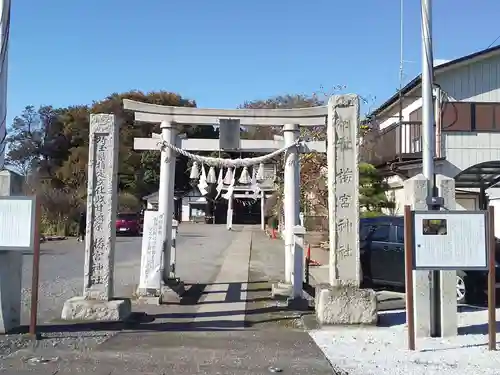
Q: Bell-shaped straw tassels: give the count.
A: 5